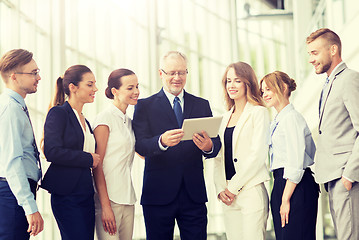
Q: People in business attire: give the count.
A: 7